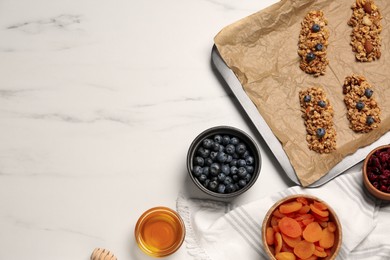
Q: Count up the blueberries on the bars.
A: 9